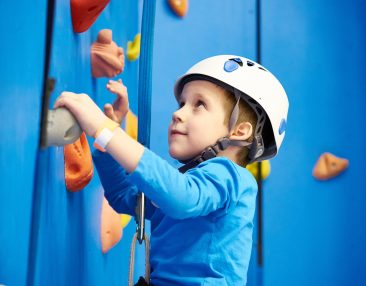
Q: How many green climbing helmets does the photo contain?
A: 0